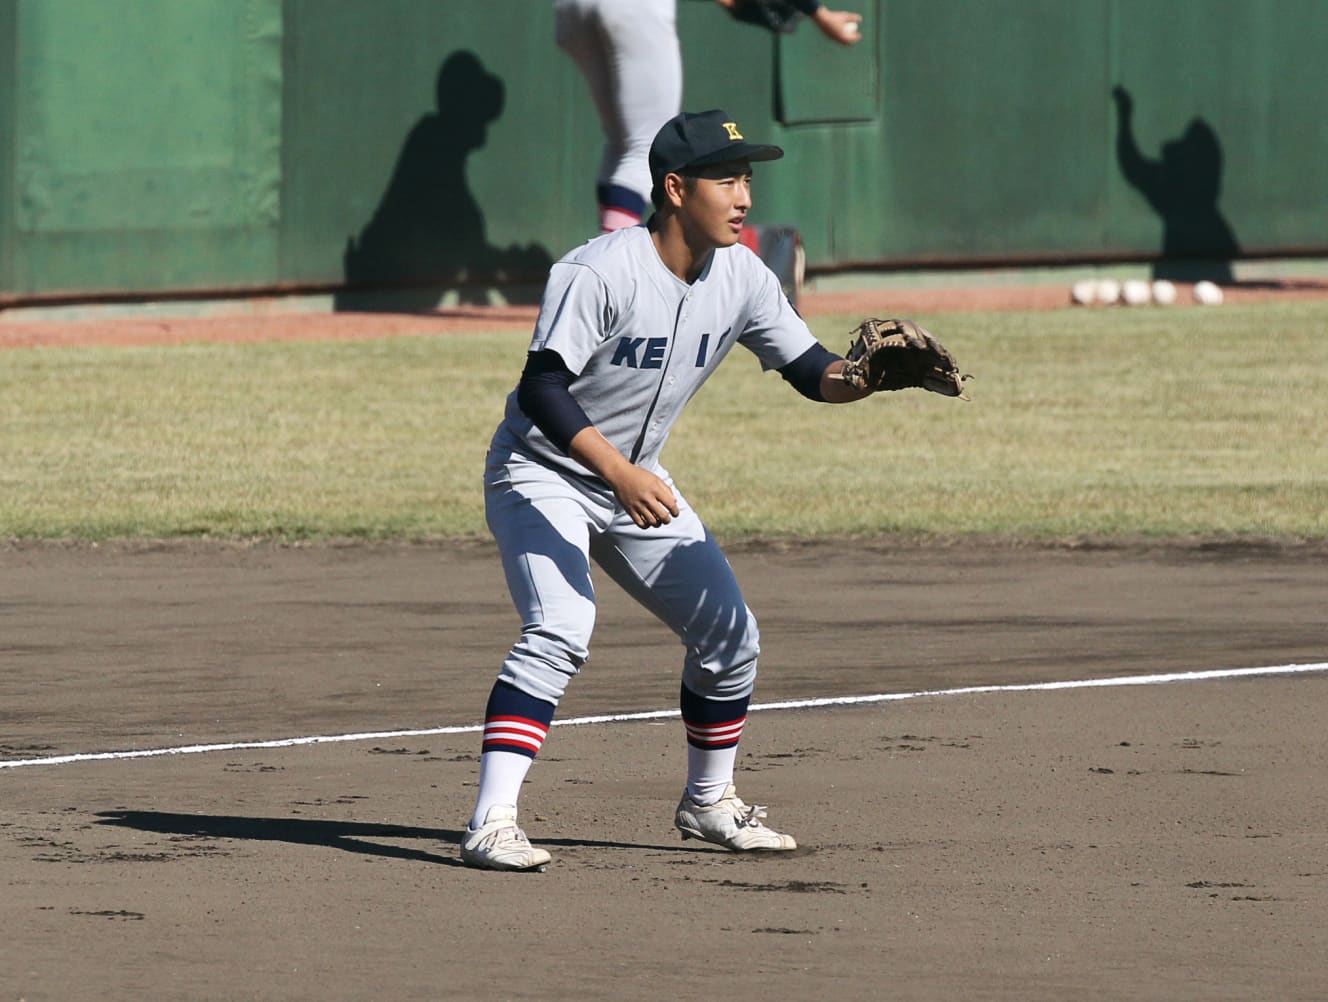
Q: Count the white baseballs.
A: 6